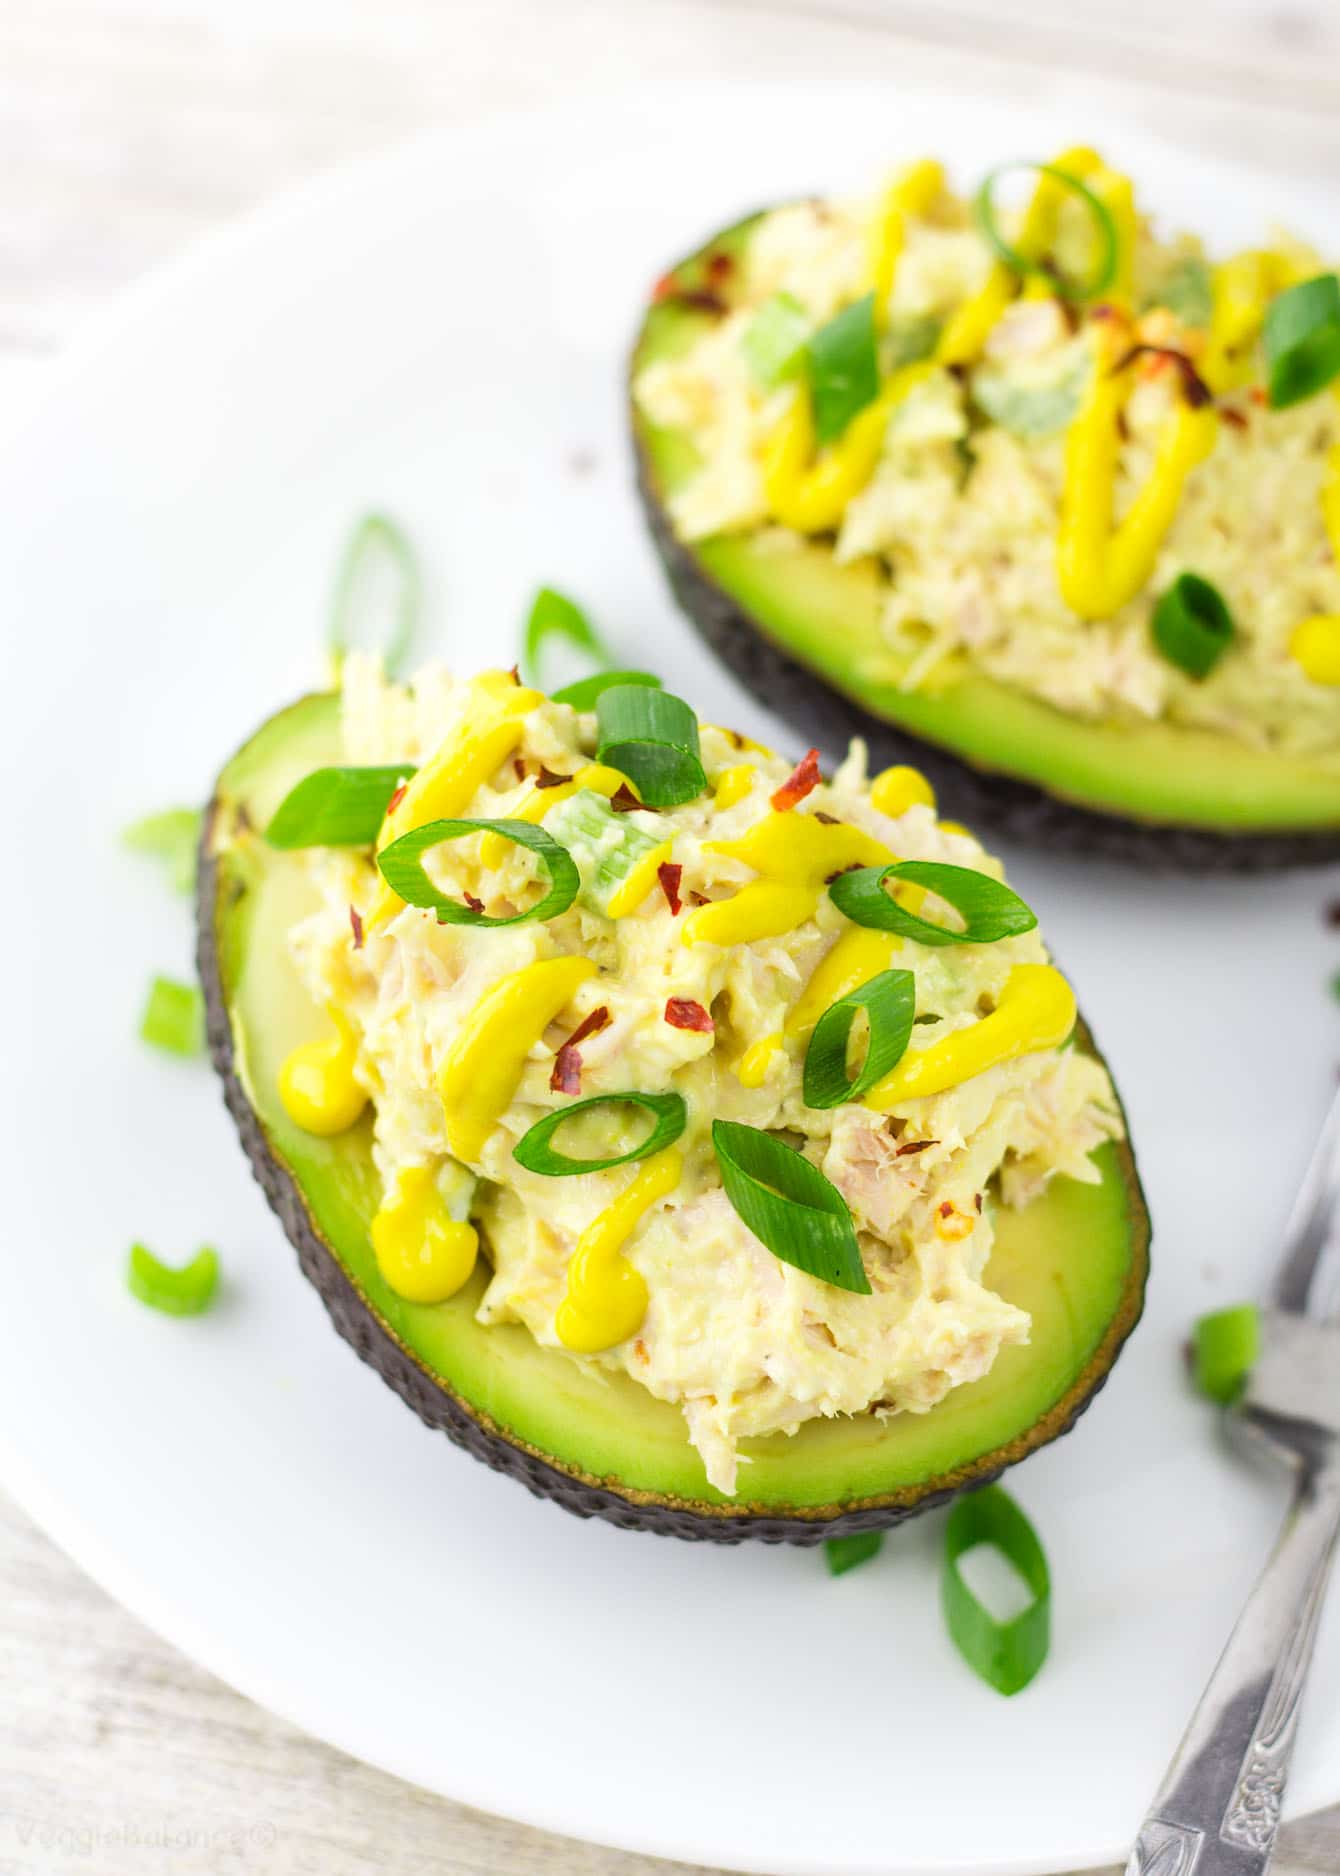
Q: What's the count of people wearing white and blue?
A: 0